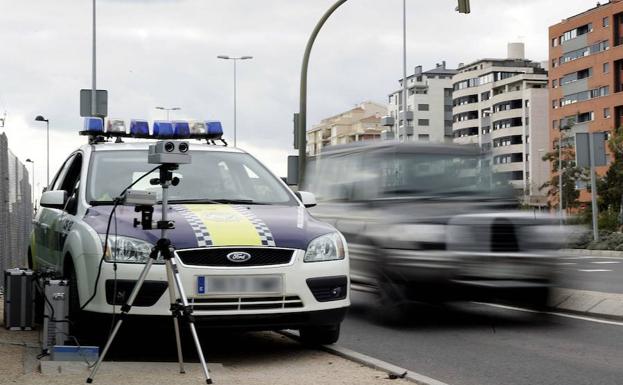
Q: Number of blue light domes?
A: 5